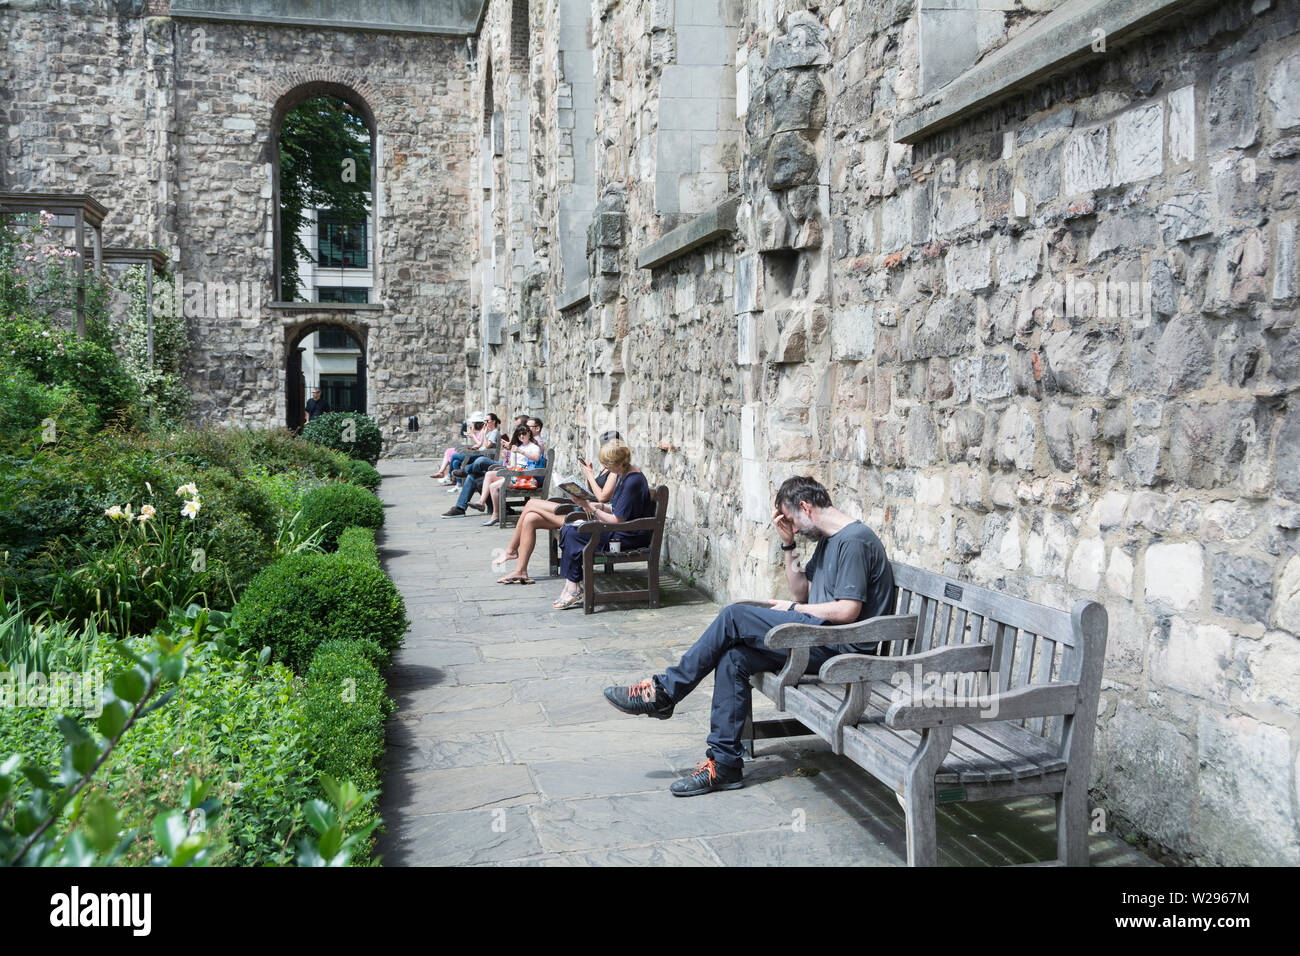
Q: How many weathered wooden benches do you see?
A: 4